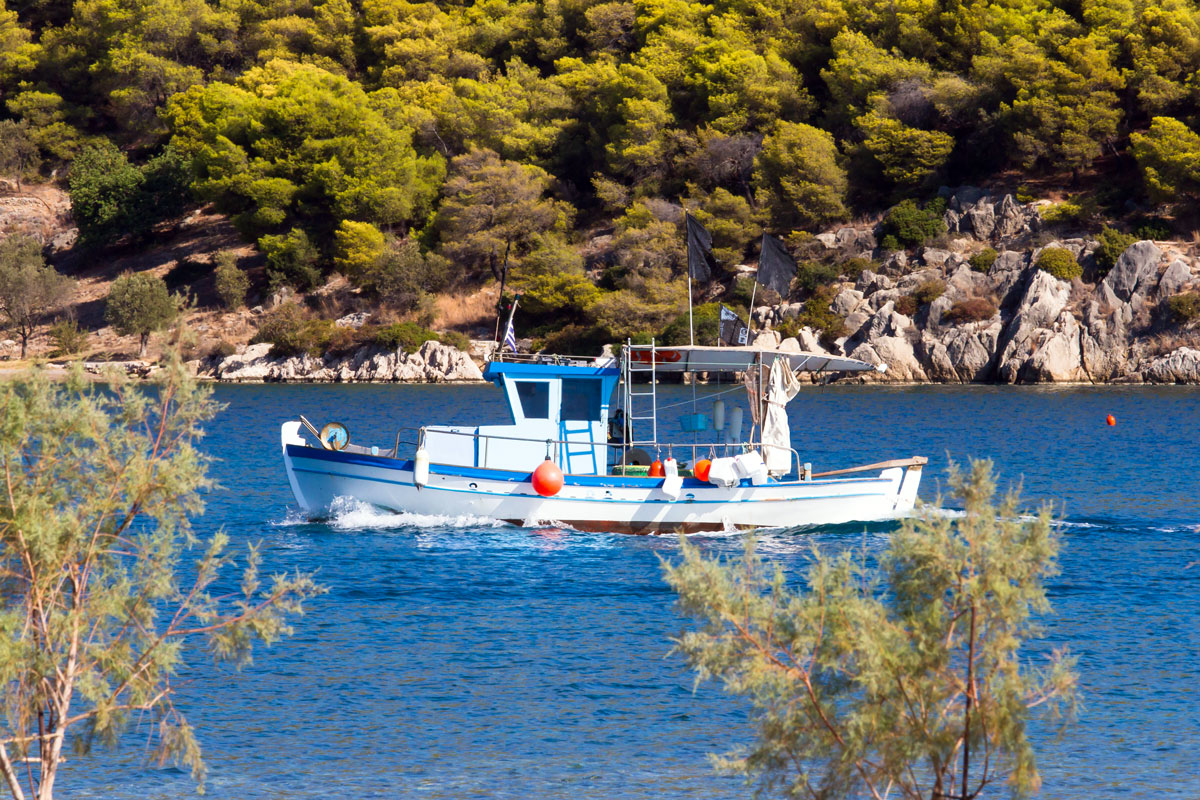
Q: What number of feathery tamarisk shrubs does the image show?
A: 2